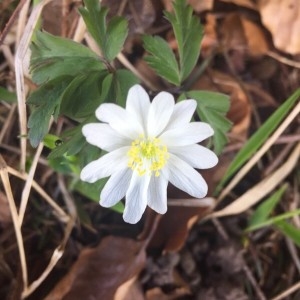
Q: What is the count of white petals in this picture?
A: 12